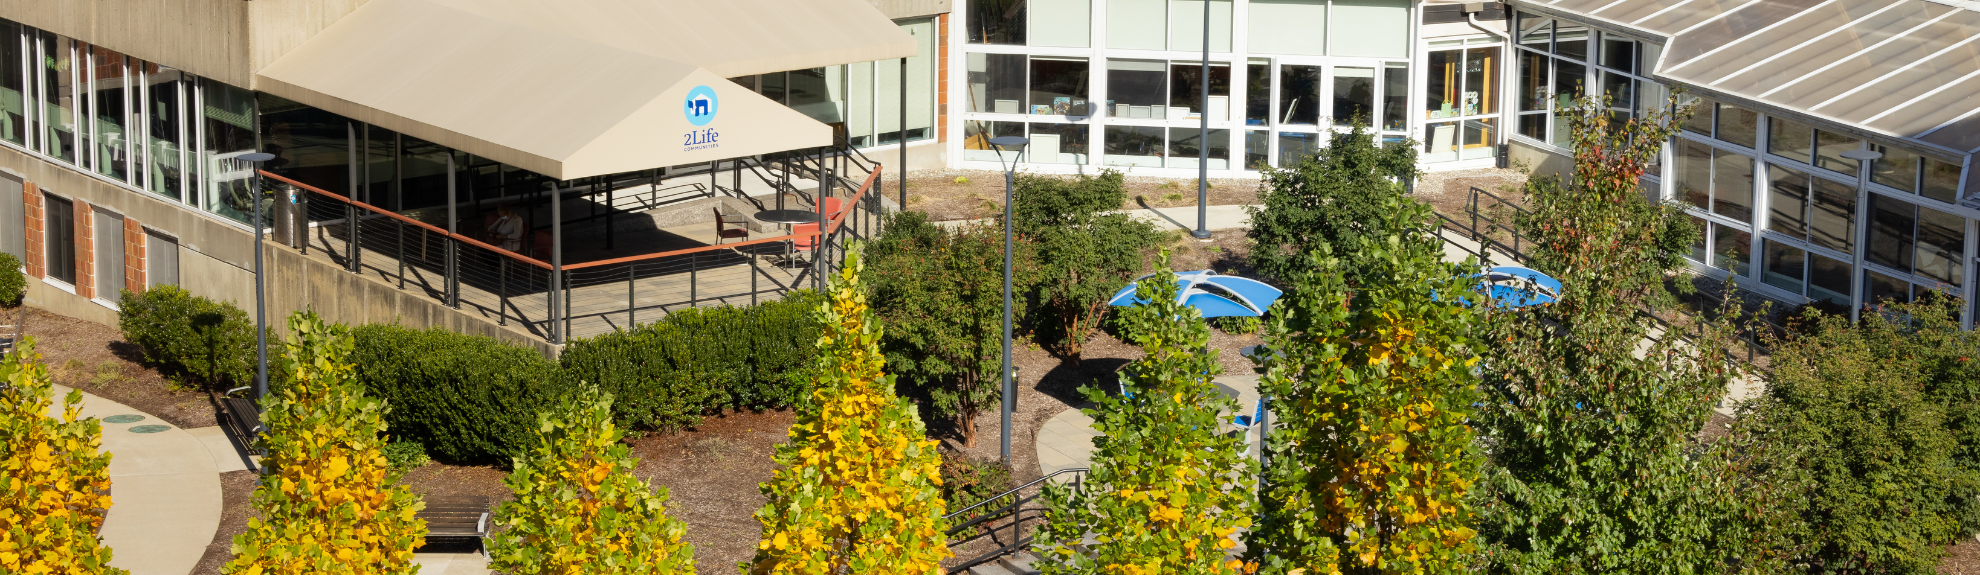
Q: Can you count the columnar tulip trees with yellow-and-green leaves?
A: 6